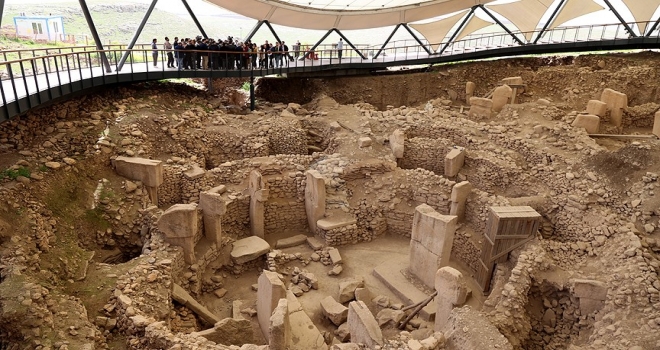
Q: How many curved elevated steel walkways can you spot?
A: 1